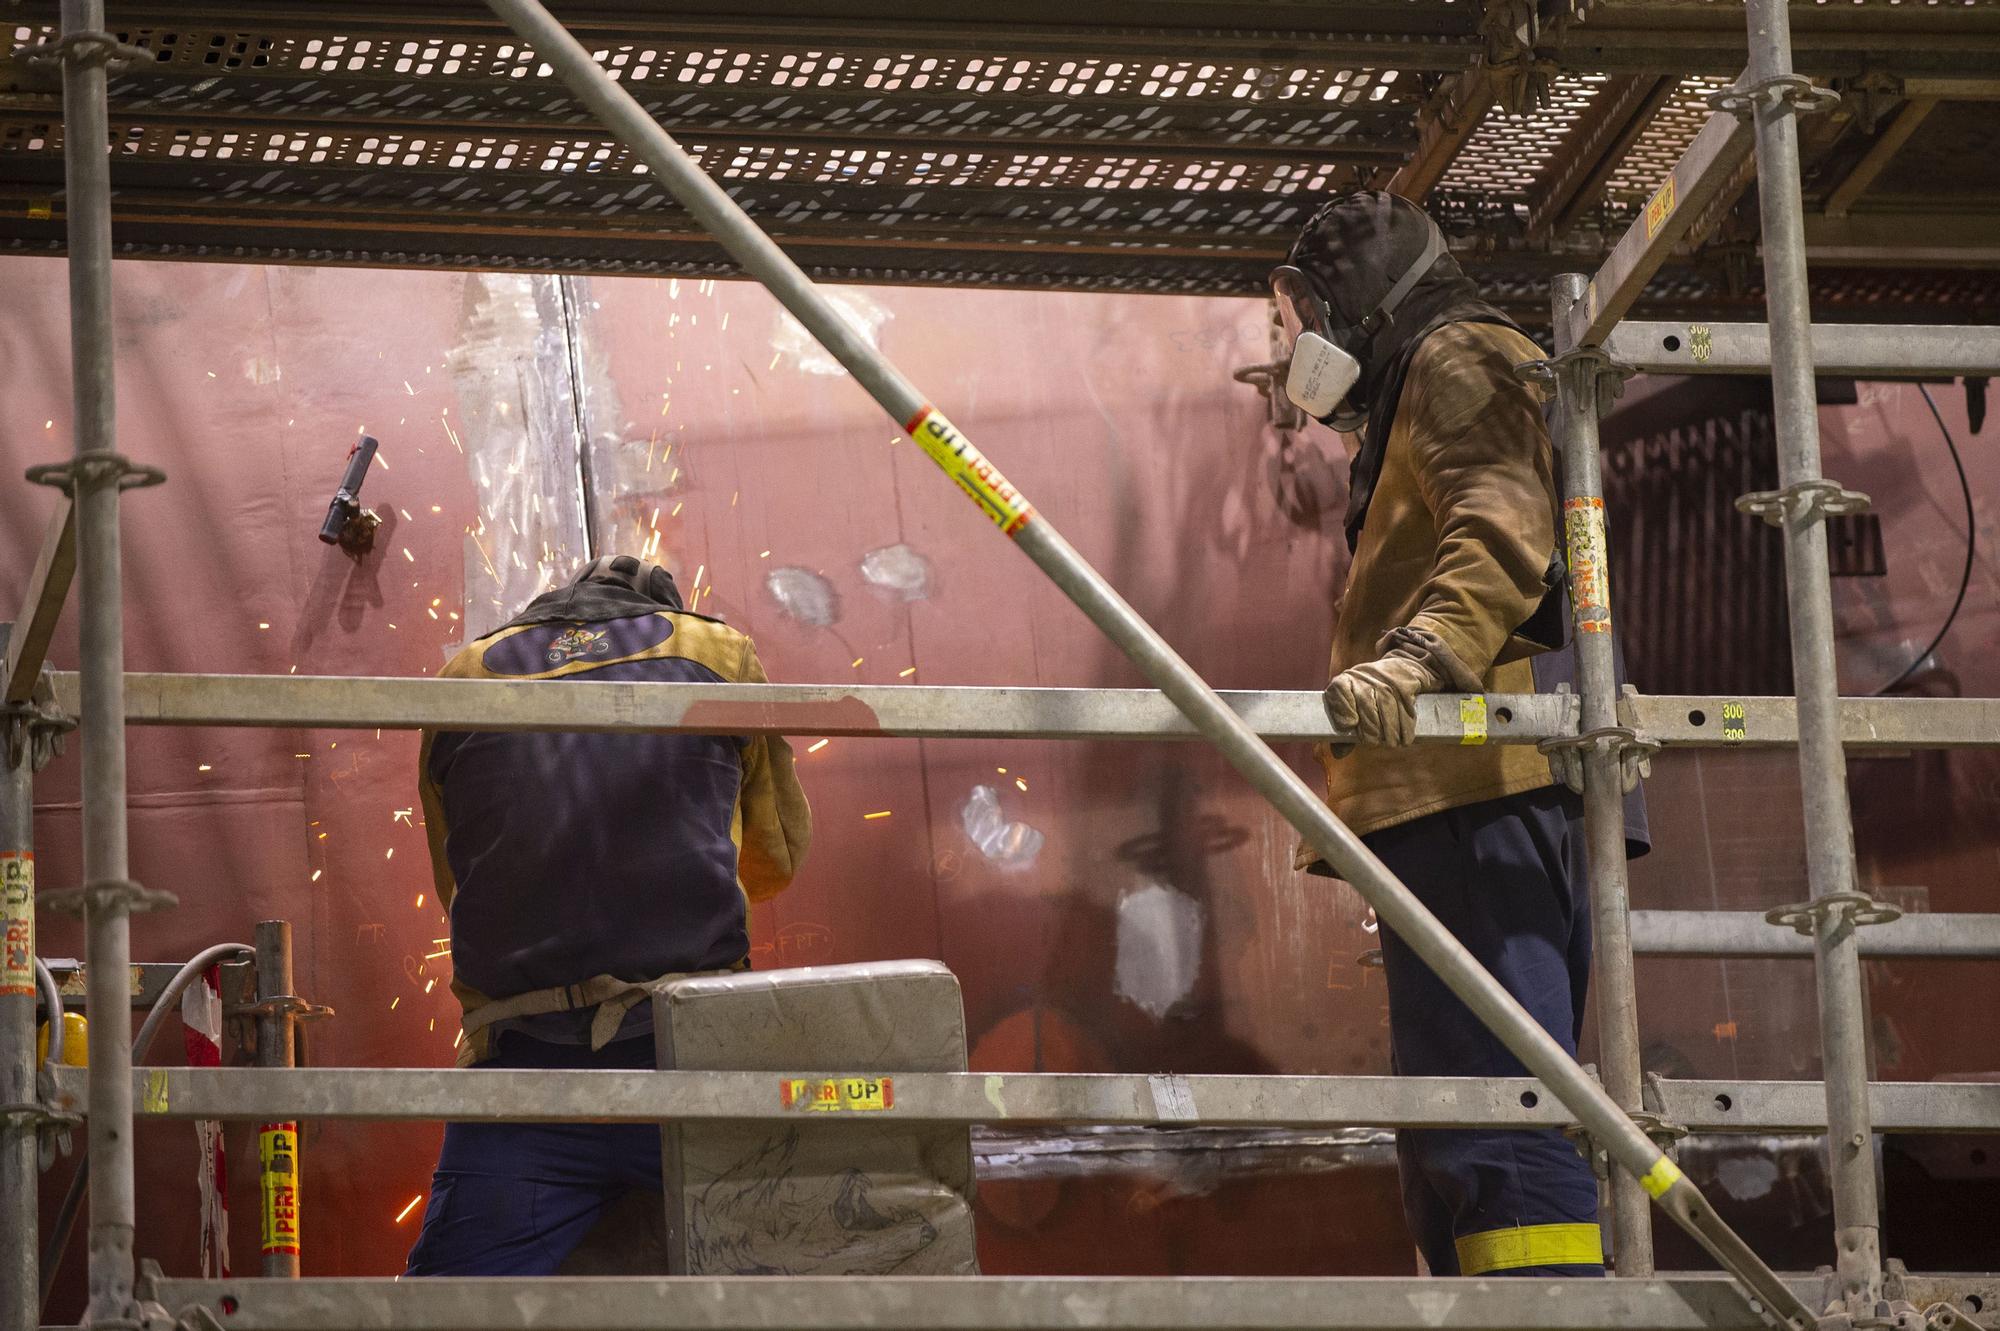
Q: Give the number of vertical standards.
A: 5